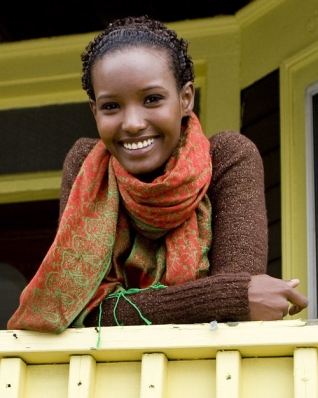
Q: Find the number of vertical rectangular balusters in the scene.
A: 5